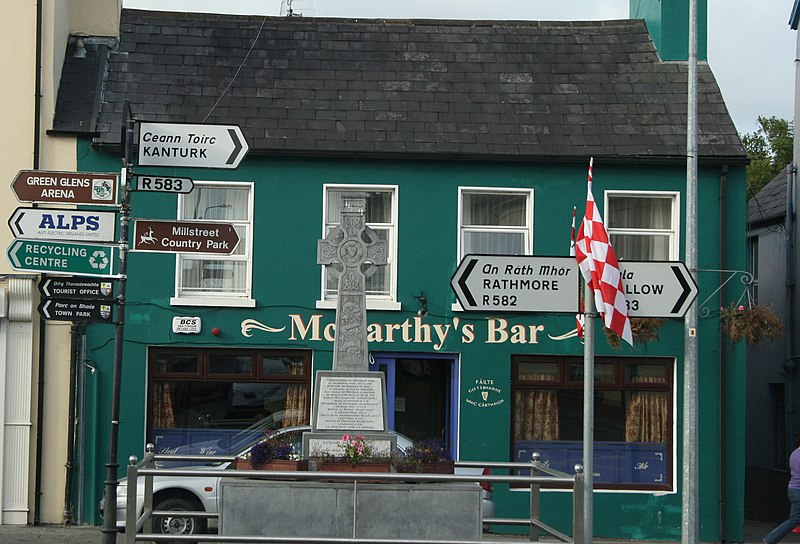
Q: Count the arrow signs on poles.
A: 10